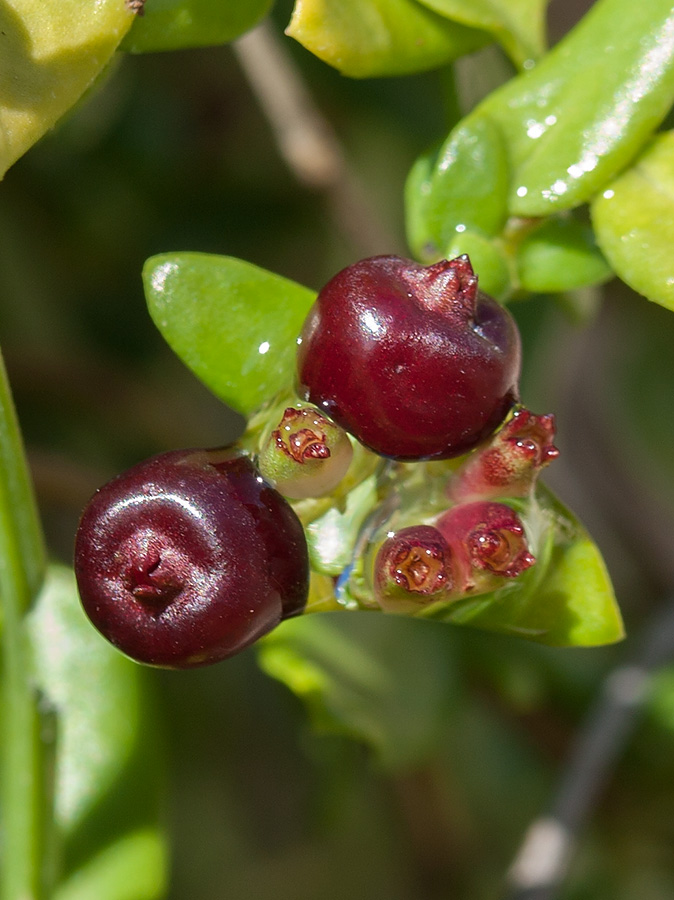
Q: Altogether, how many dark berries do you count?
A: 2